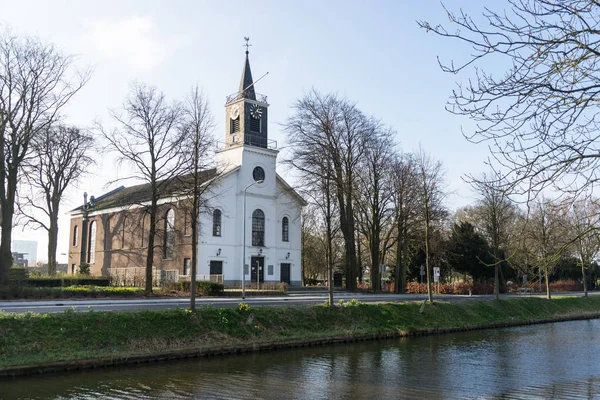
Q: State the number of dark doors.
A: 3